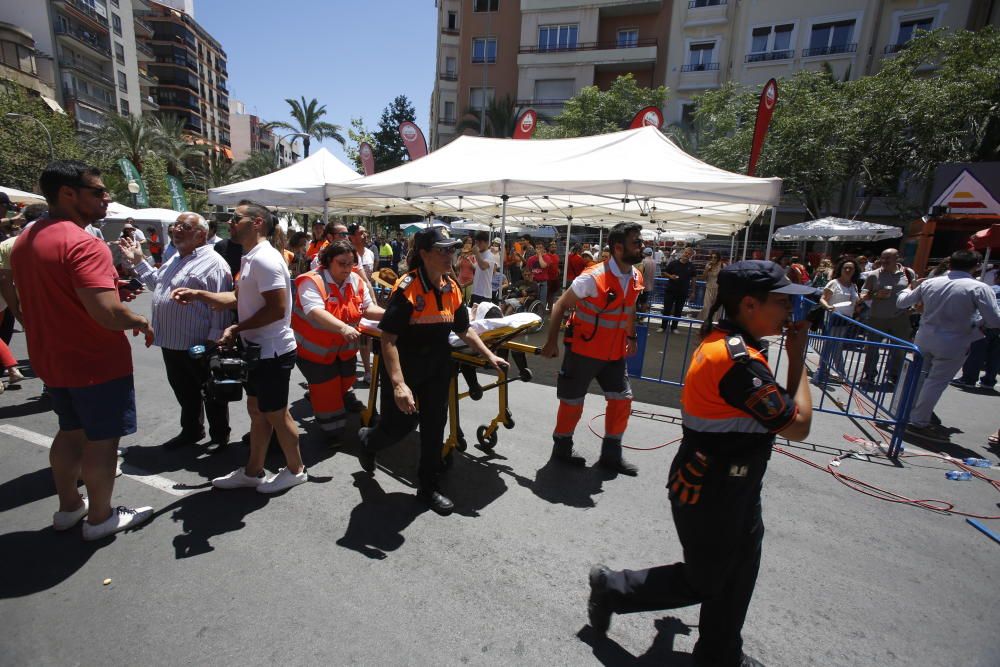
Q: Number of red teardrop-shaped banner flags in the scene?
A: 5